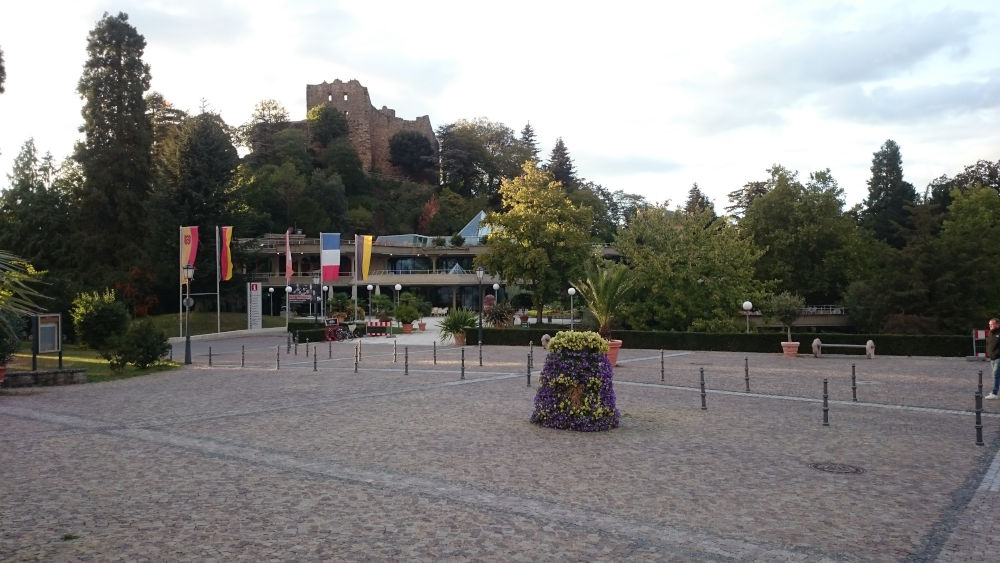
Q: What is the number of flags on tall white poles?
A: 5